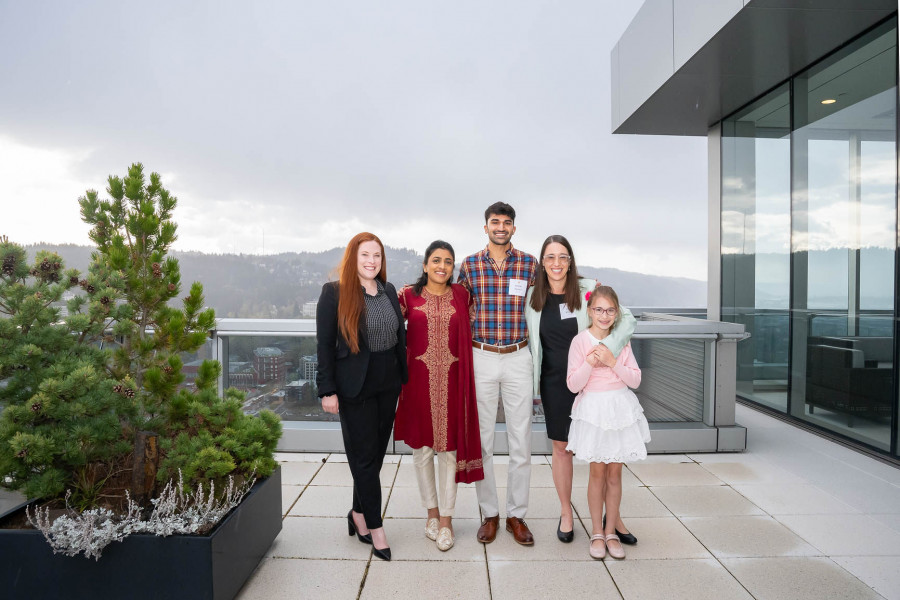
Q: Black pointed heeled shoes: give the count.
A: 2